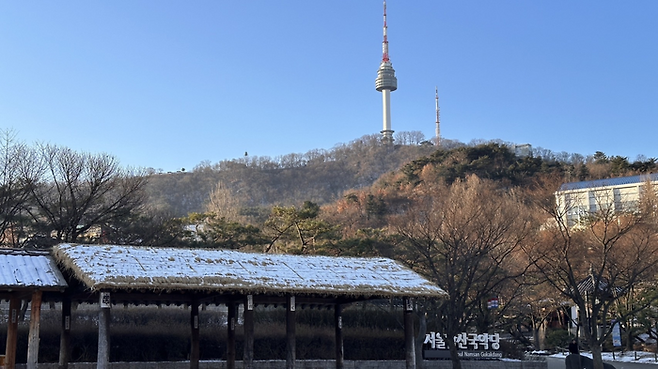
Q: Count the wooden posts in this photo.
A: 10